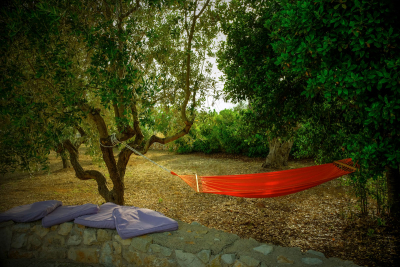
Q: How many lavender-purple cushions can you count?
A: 4